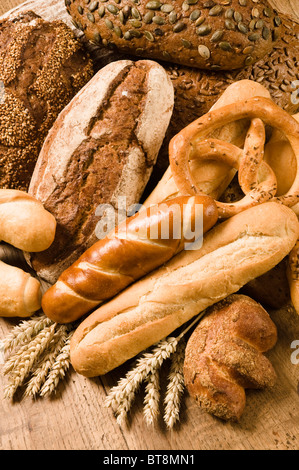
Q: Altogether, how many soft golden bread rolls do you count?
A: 2